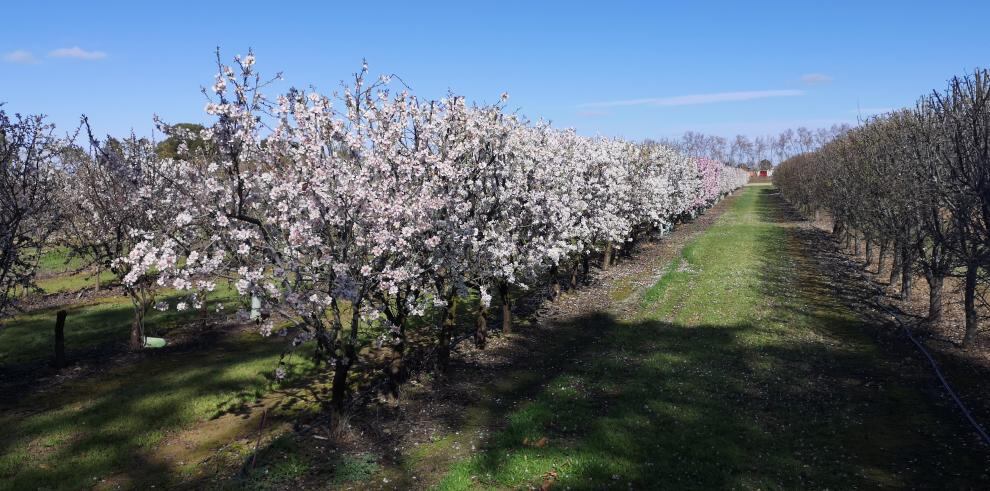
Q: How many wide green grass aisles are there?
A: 1